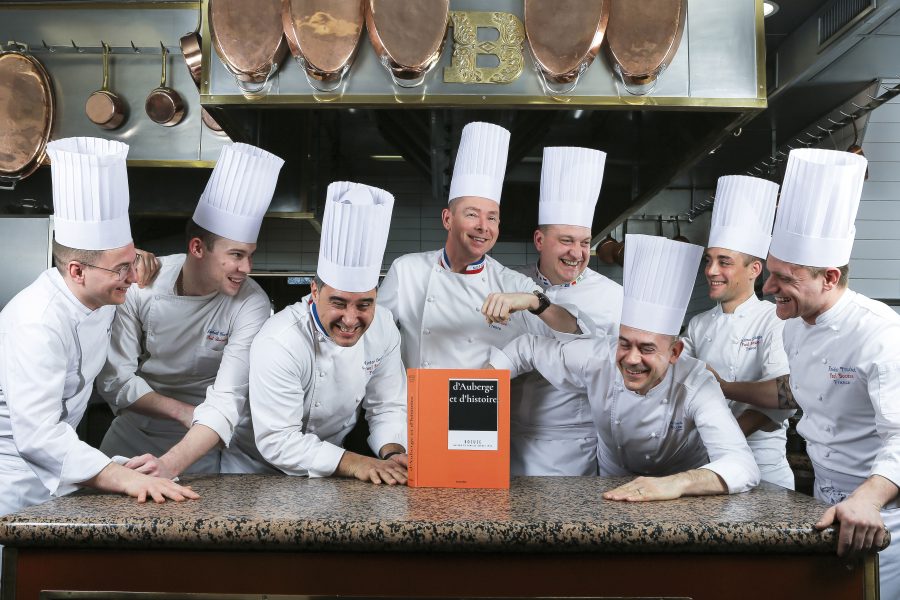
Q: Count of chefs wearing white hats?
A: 8